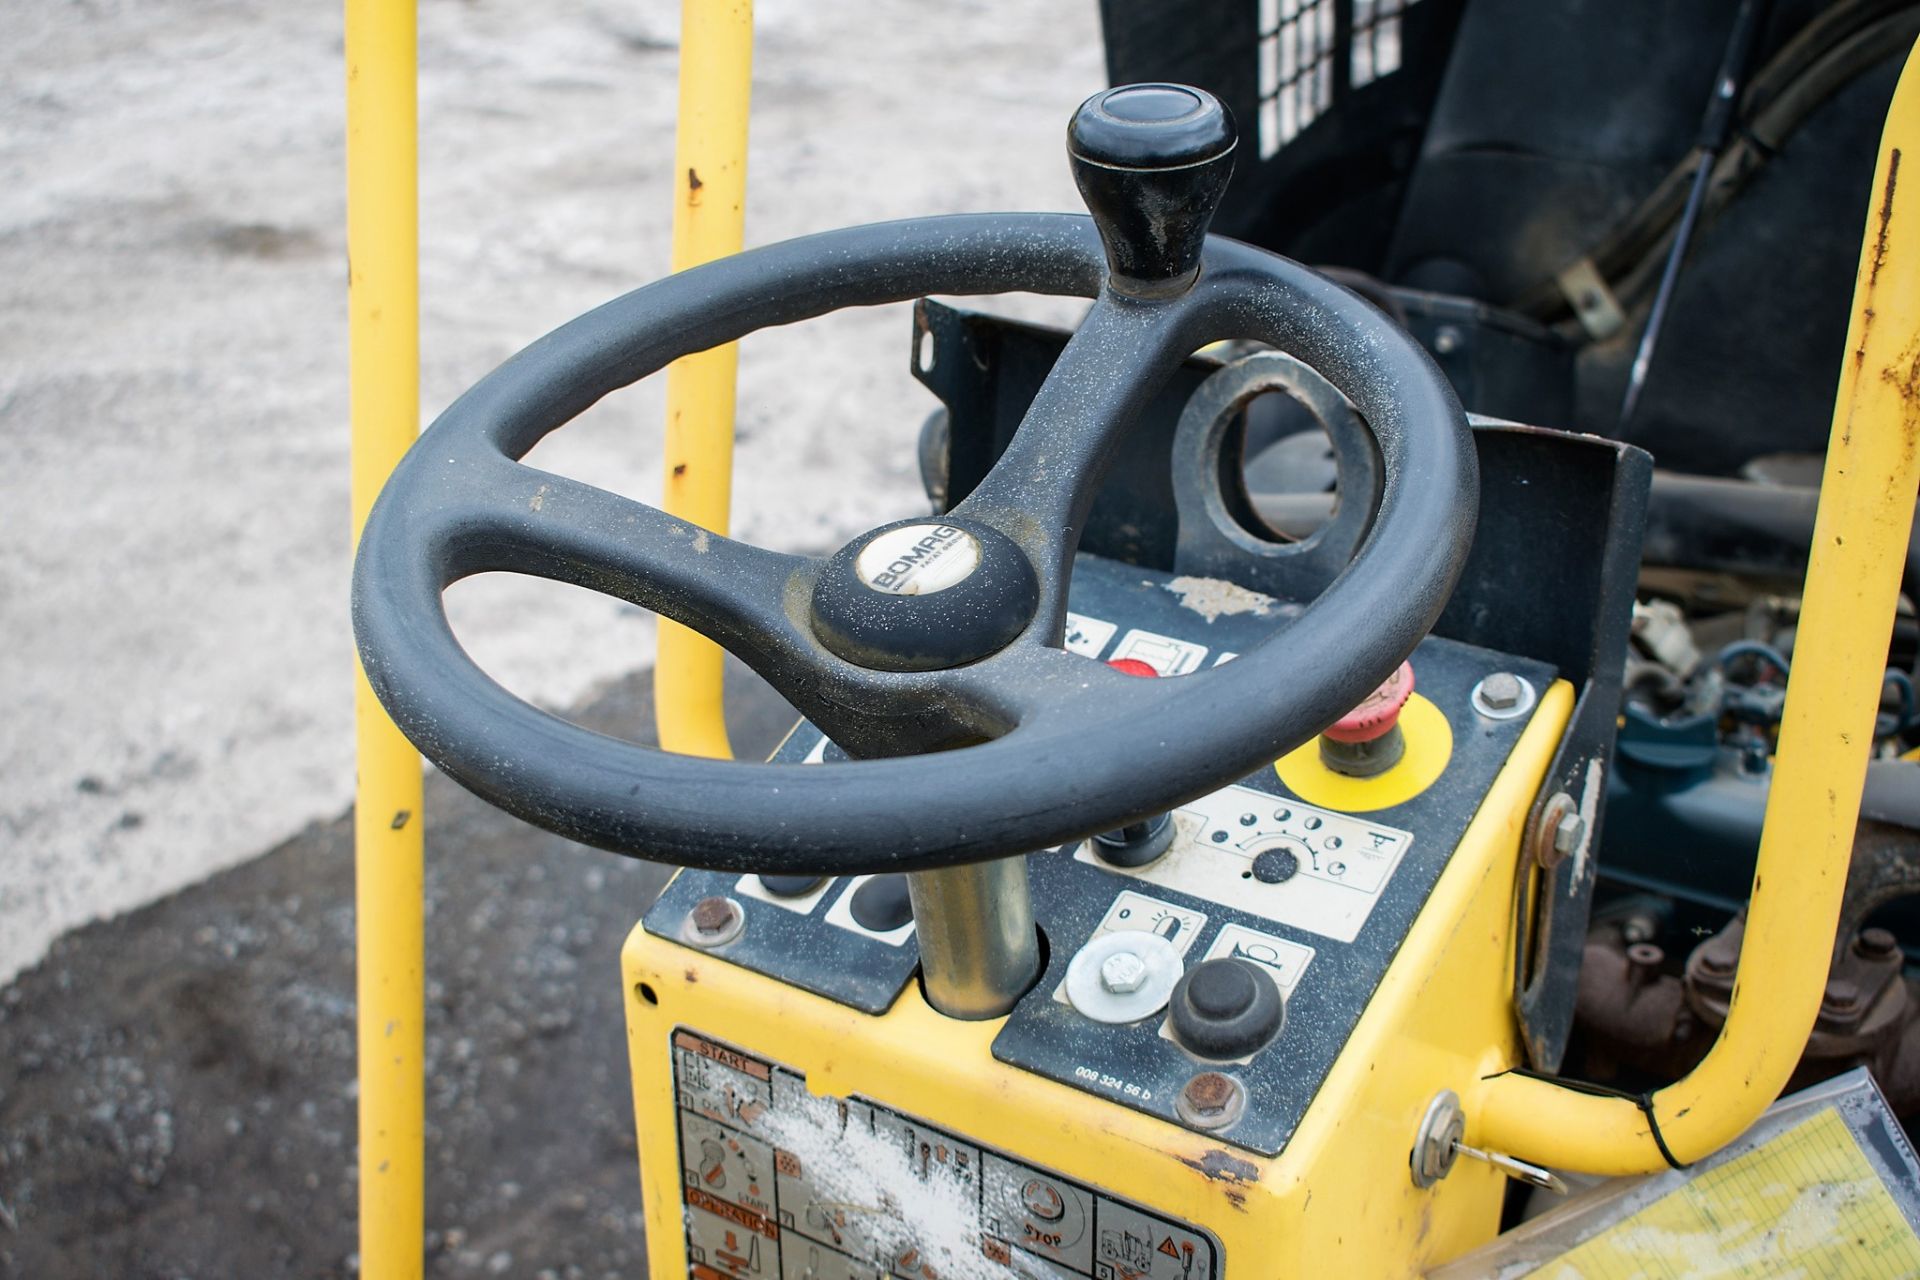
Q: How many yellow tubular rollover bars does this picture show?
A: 3